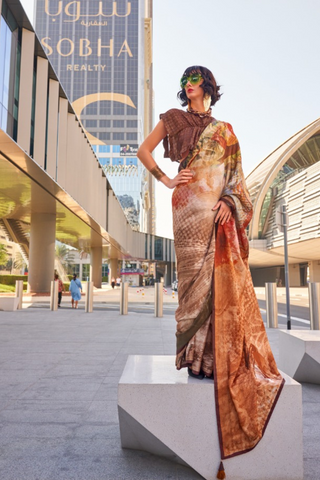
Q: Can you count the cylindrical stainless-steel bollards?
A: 7